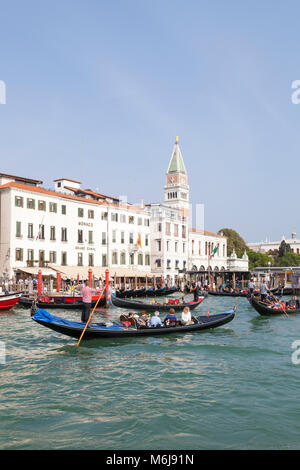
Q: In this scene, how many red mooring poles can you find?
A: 4